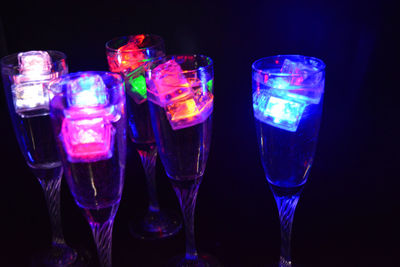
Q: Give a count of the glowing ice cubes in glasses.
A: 10